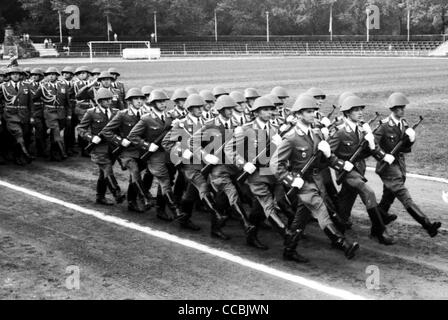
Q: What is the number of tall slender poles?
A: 8